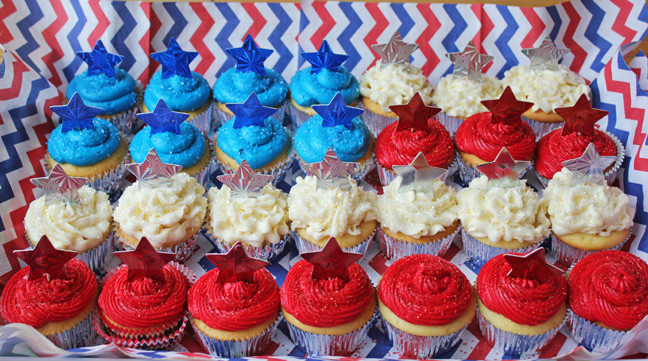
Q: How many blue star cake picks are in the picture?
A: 8